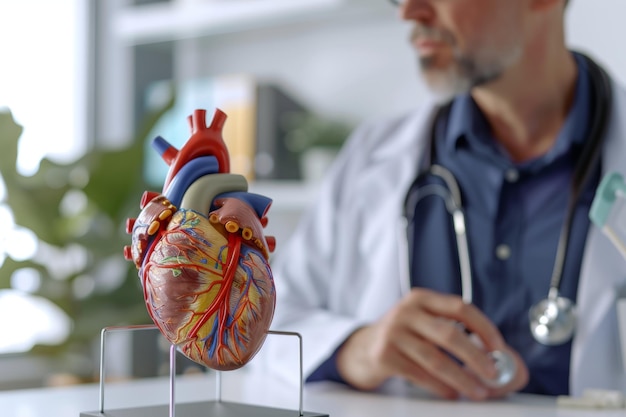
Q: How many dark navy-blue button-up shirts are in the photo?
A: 1